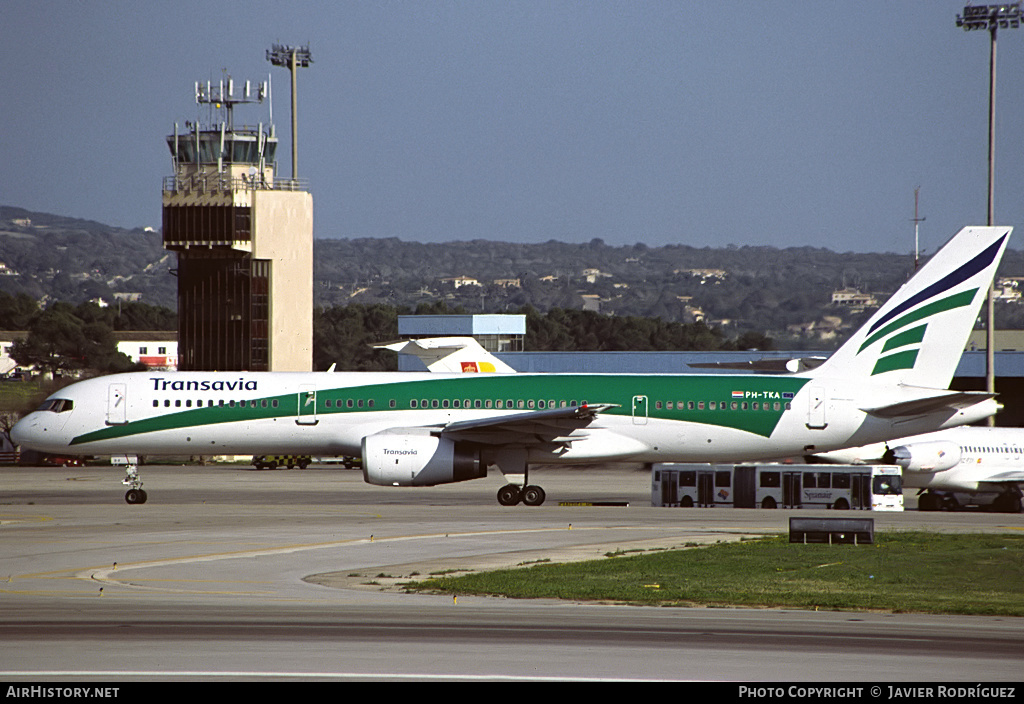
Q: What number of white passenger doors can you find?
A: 2